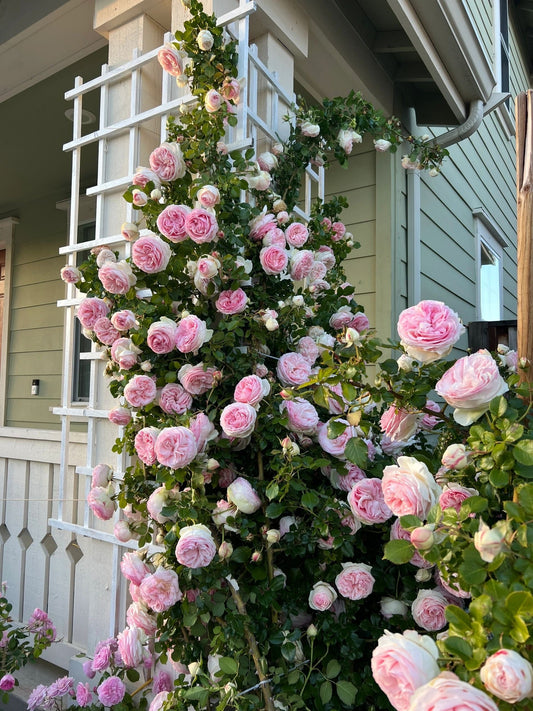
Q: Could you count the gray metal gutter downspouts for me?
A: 1